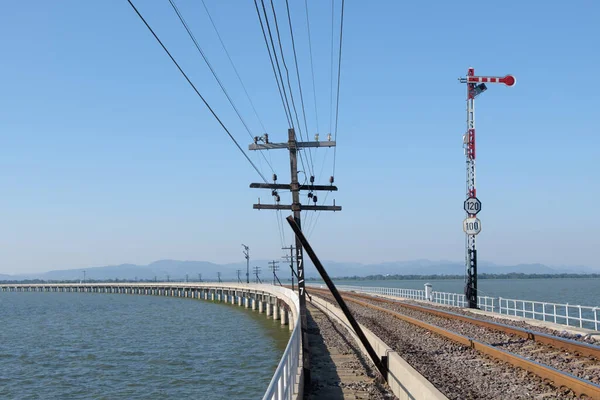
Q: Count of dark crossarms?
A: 2